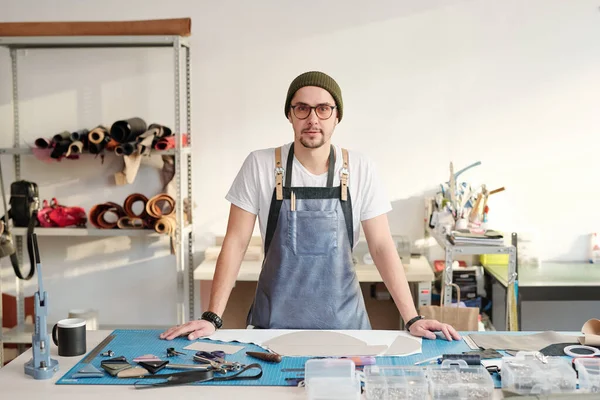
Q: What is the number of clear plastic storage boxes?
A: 5